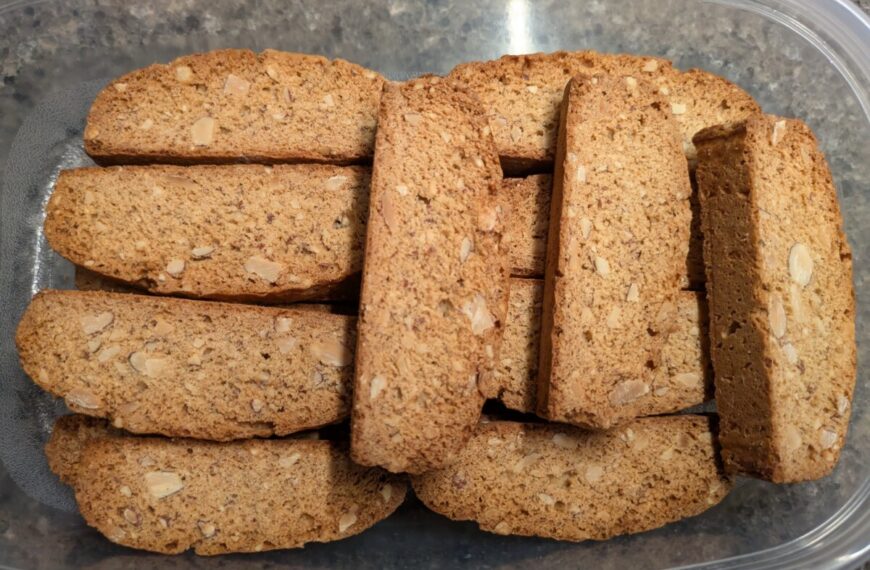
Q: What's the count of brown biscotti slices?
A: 11